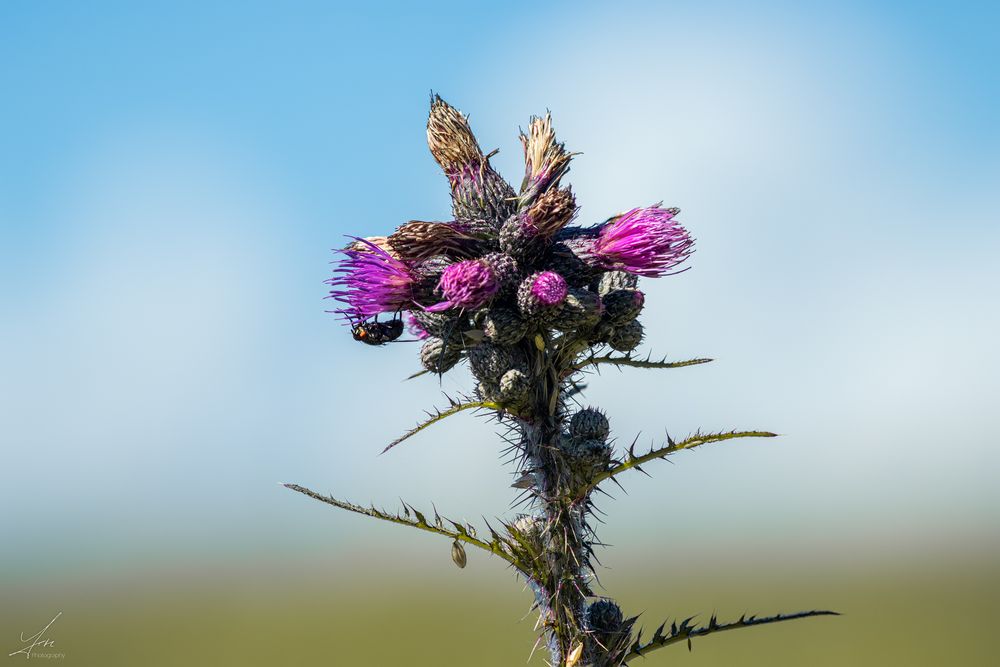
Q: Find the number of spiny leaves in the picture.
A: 5